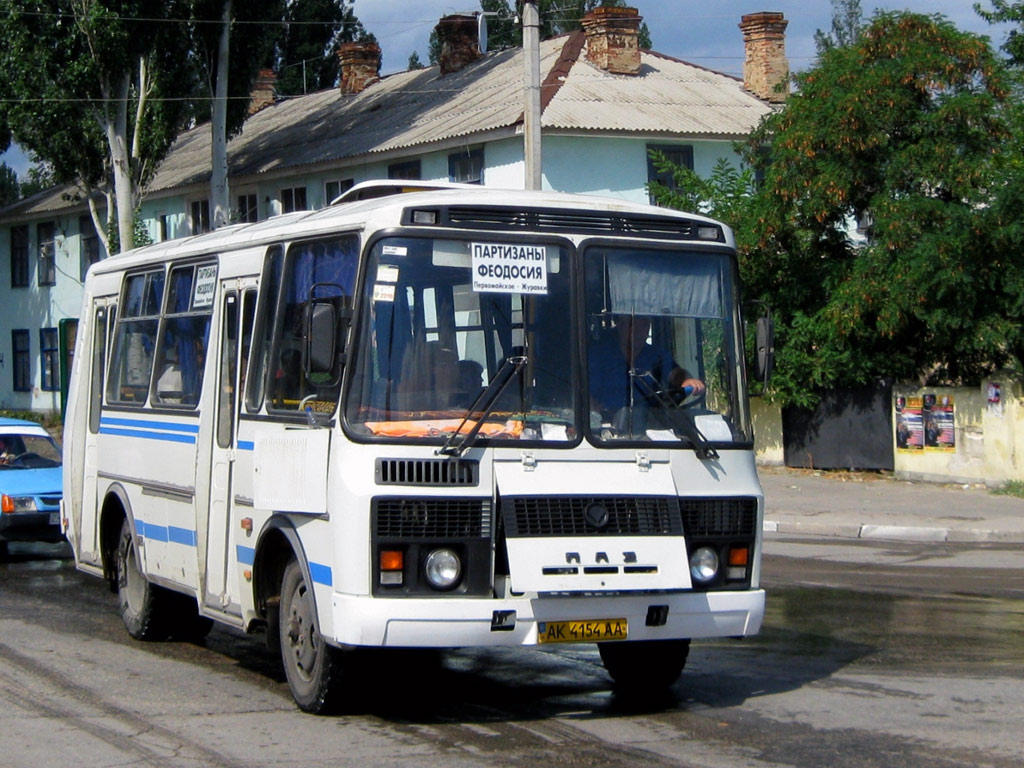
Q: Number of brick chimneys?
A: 5